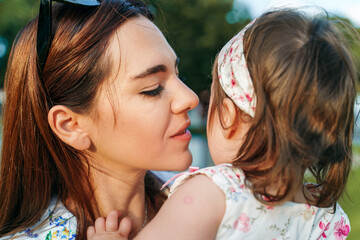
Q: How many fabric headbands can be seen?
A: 1